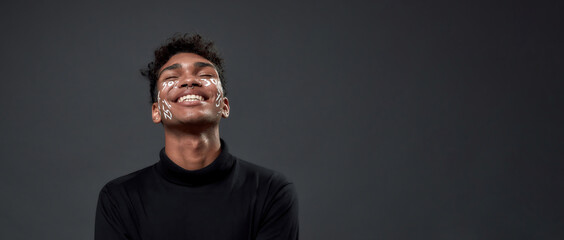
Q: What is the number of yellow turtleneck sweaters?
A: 0